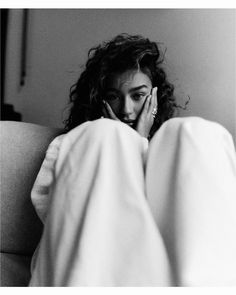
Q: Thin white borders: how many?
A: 2